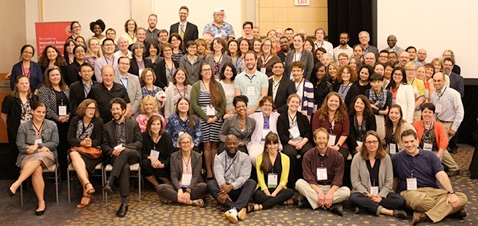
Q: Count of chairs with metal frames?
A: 3